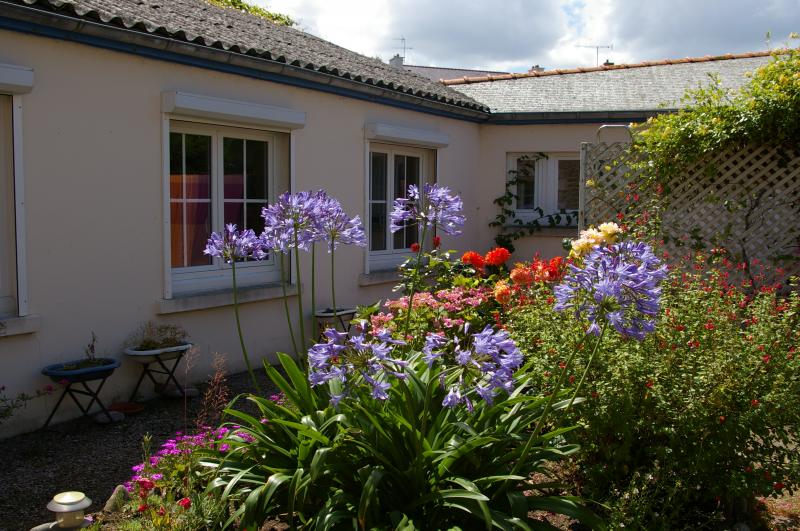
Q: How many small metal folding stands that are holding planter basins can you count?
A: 3